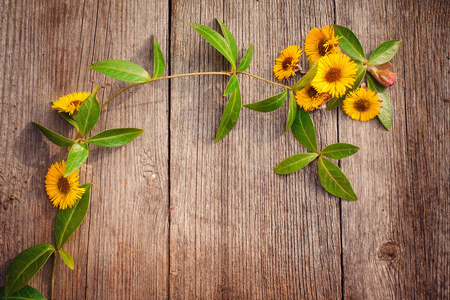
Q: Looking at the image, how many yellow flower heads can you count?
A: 7